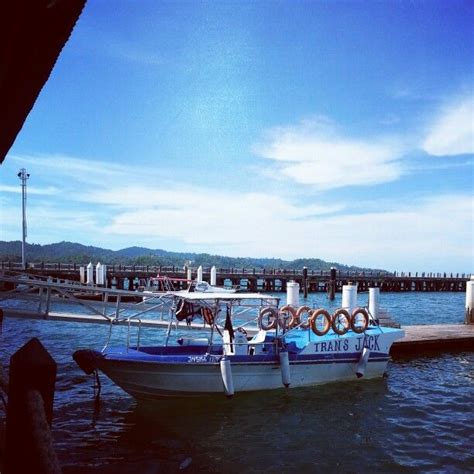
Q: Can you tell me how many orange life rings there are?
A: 6